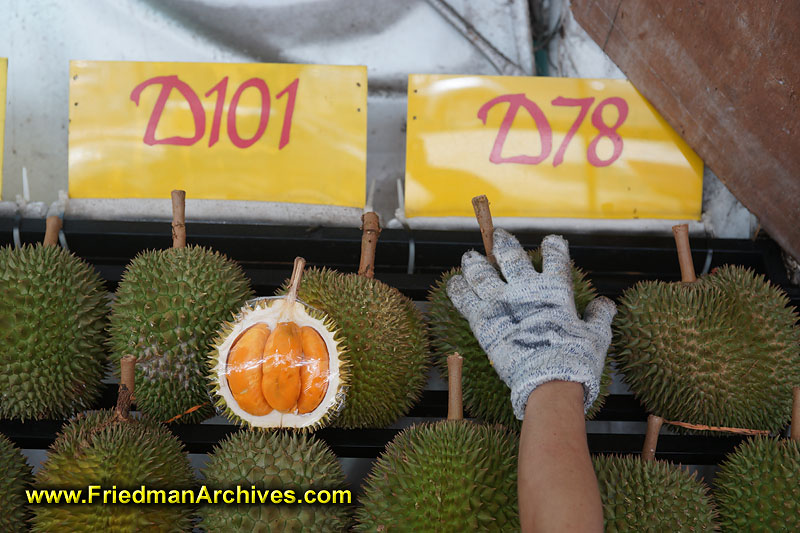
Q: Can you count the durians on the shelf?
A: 12